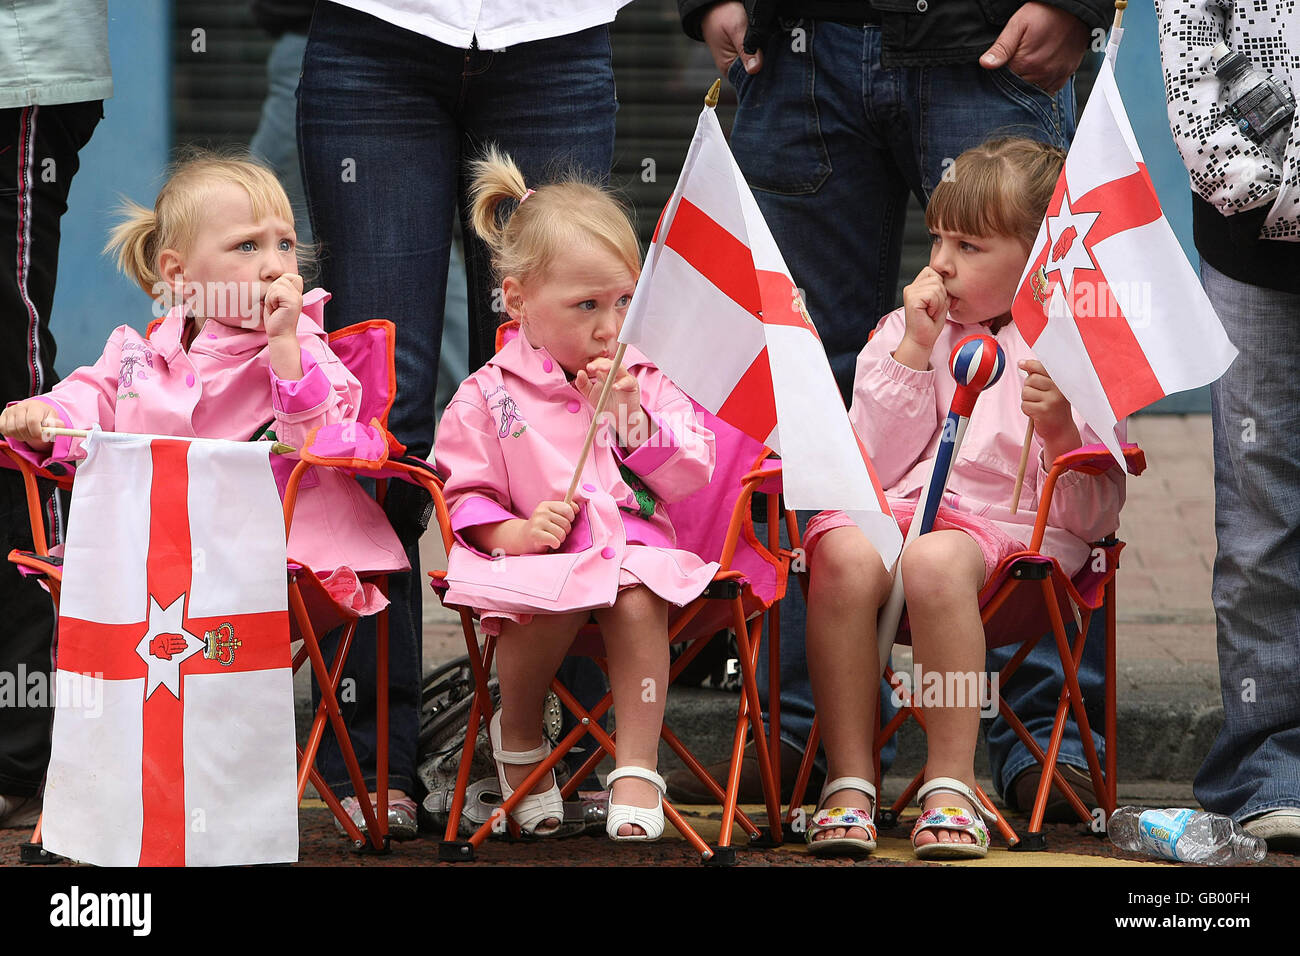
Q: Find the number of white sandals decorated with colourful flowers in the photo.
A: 2